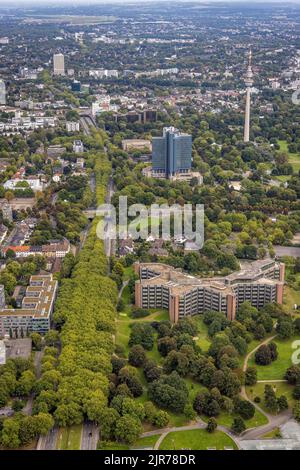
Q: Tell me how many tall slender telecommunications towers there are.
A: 1